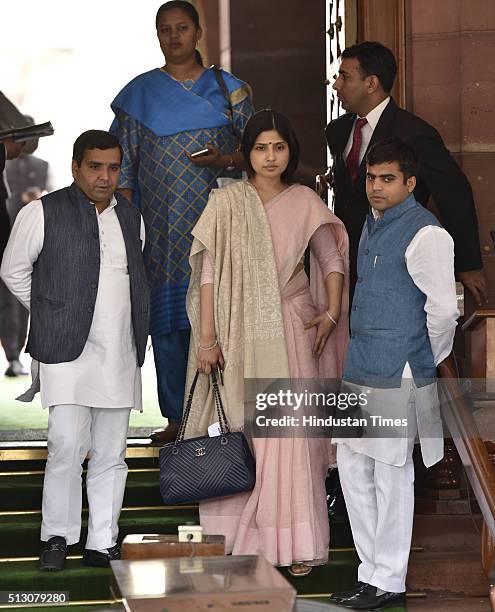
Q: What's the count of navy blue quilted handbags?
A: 1